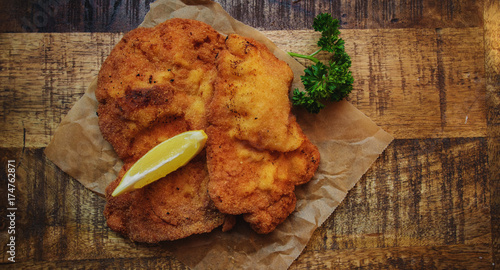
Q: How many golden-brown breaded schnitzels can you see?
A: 2